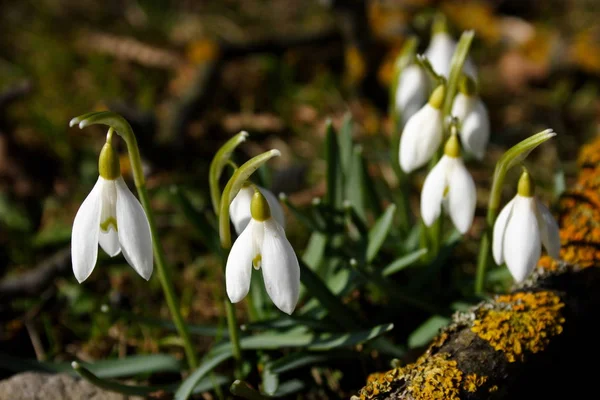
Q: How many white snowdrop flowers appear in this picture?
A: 9